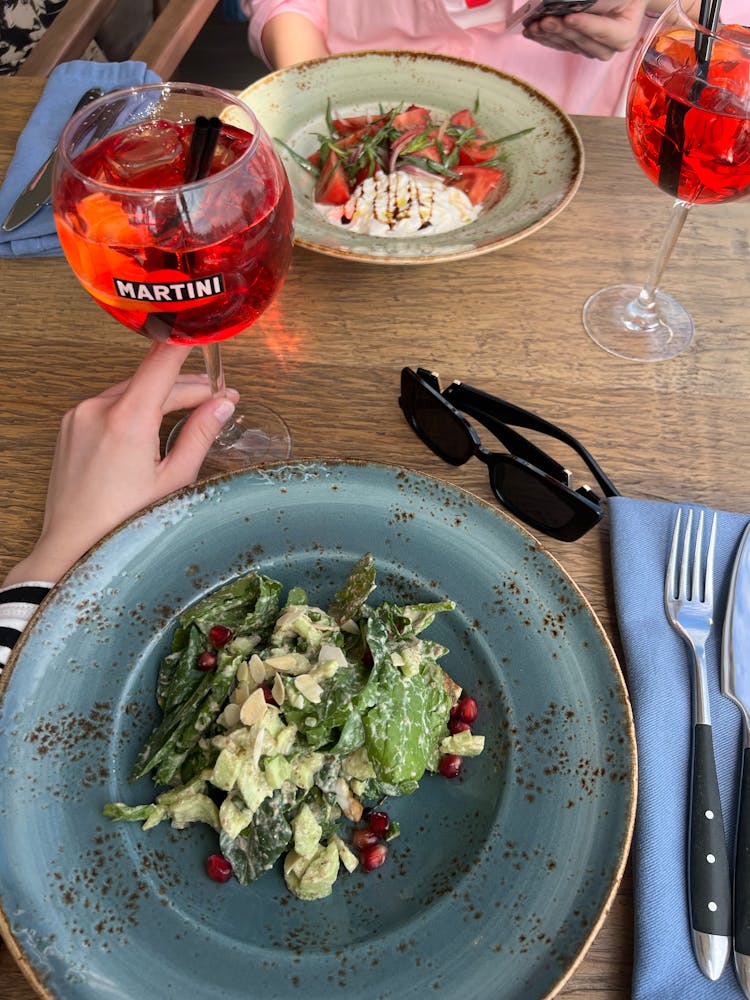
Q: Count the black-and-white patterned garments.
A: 2